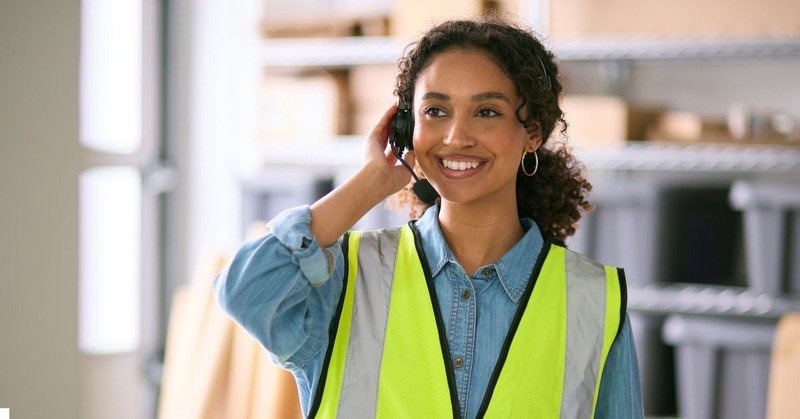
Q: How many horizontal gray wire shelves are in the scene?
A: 3